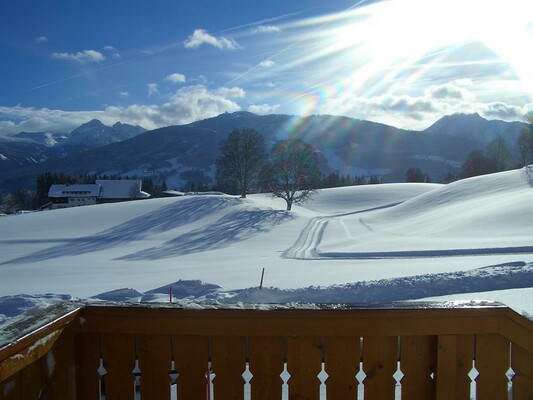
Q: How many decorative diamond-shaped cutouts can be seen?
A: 12